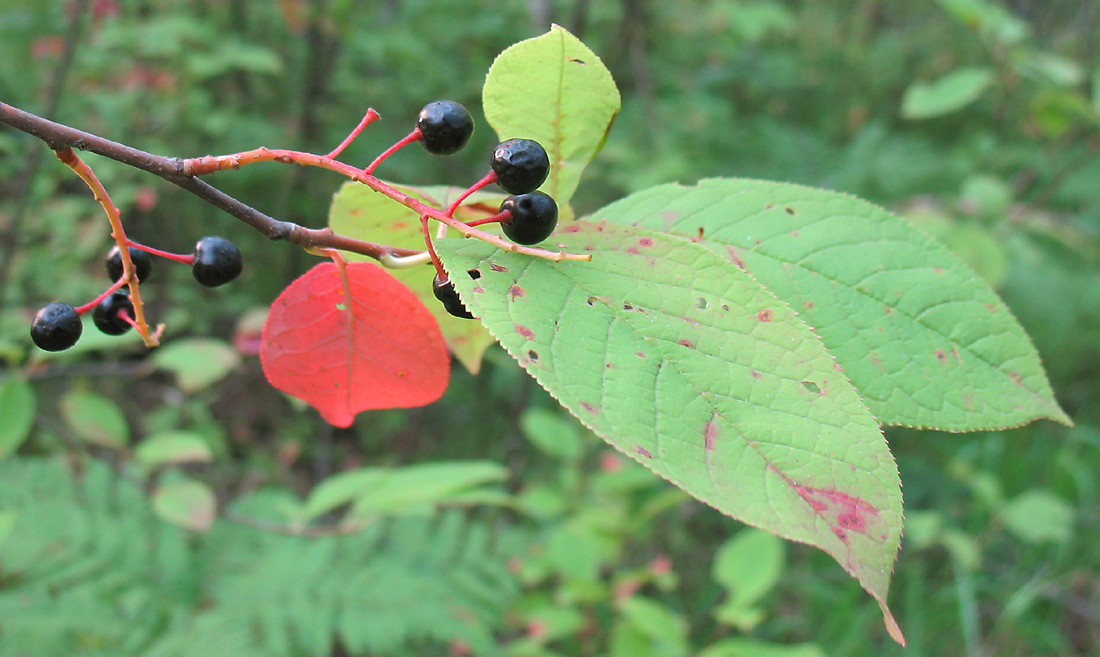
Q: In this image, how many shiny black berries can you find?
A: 8